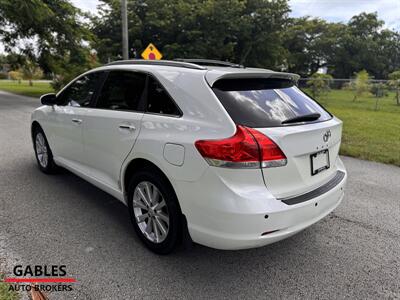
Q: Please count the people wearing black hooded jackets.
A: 0